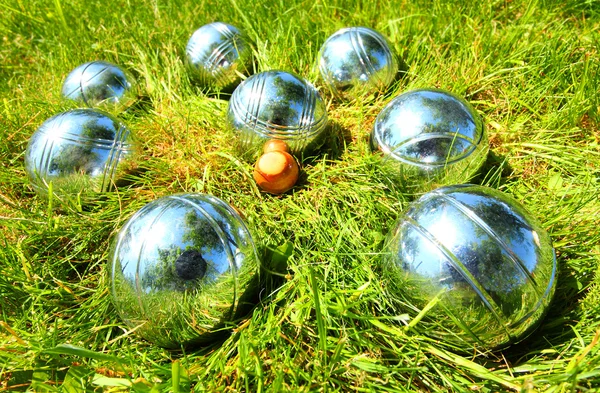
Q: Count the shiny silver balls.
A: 8